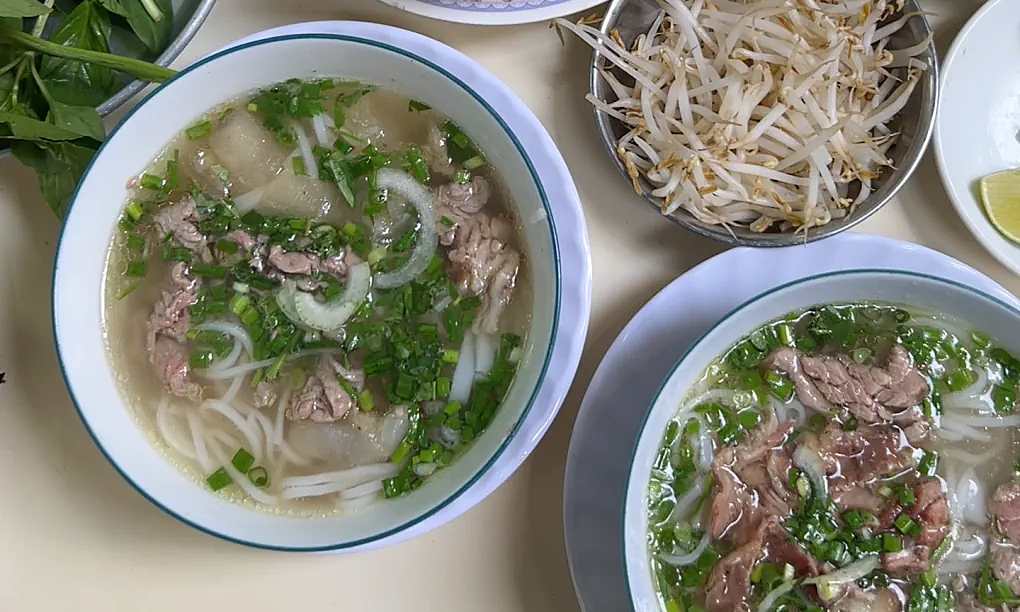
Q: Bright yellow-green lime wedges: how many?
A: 1